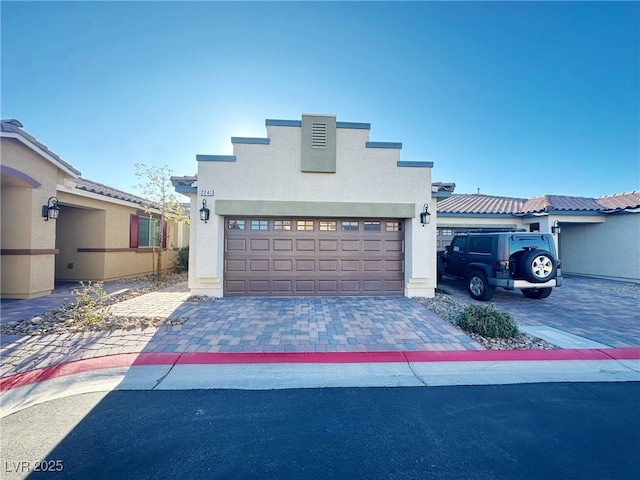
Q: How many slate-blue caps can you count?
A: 6